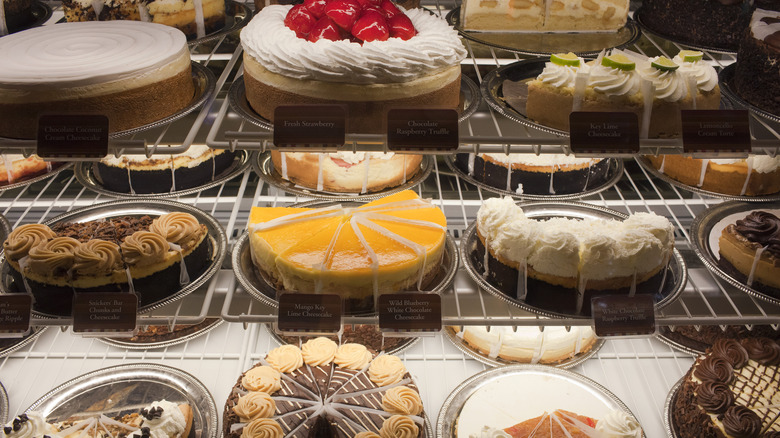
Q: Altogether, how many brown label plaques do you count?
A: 10